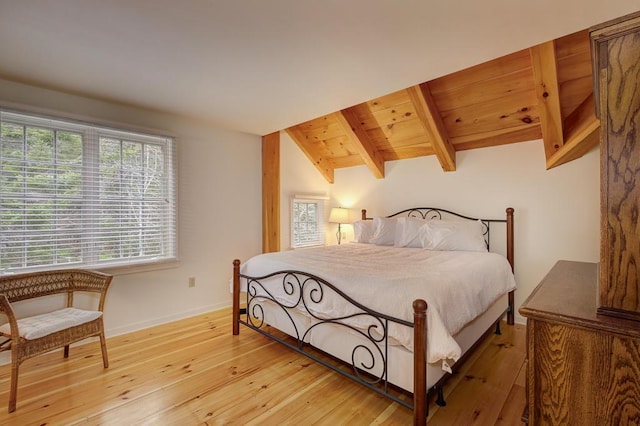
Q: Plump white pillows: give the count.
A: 4